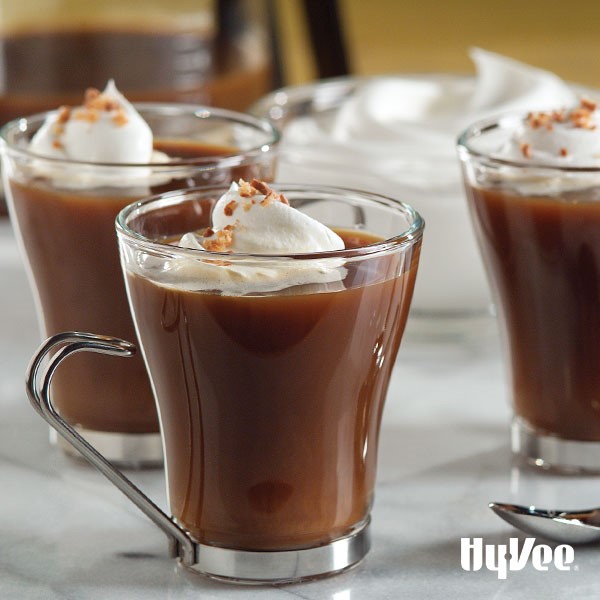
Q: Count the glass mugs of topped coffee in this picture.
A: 3